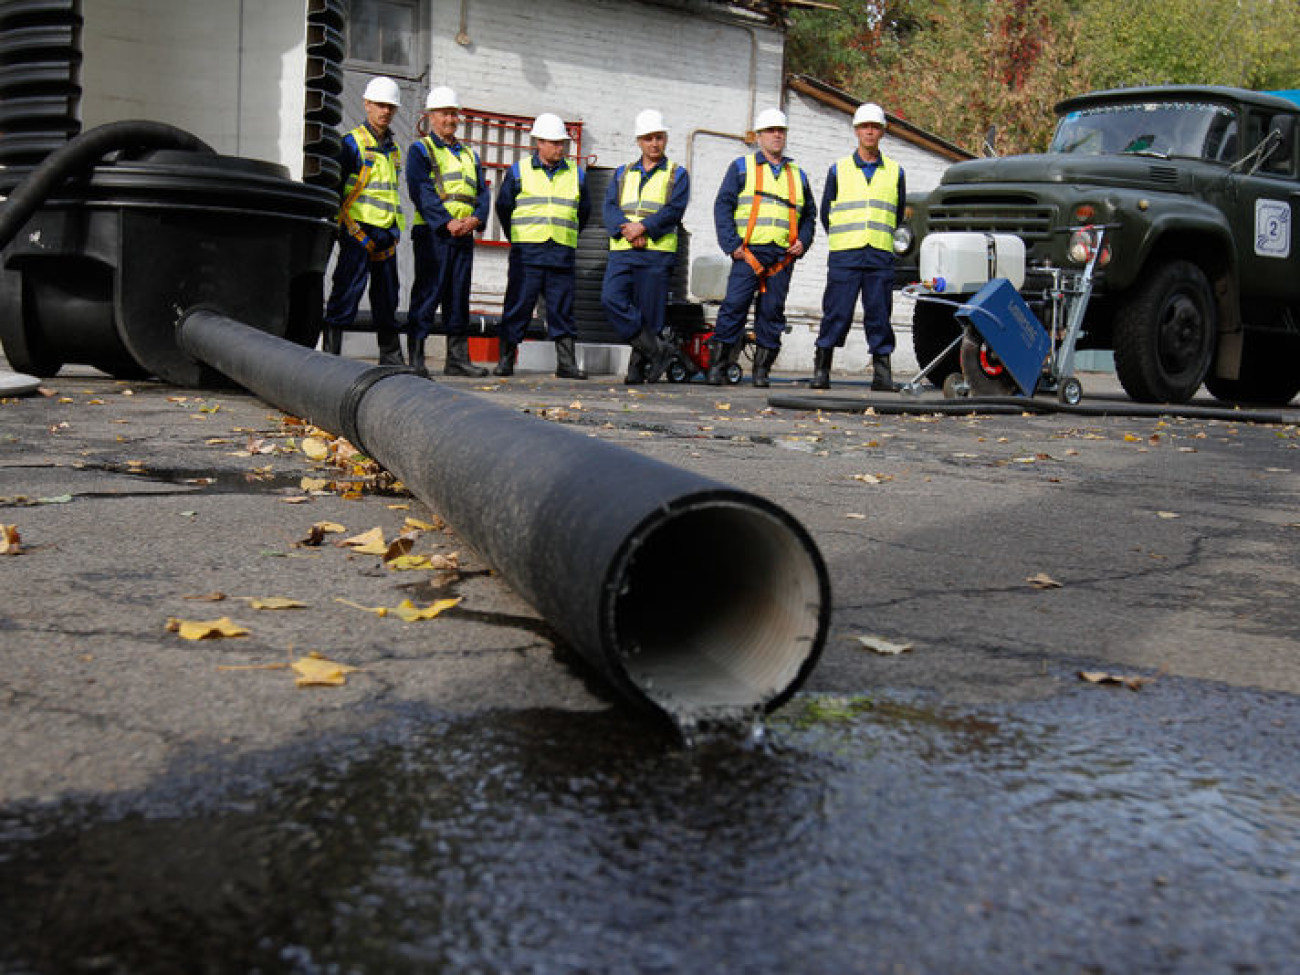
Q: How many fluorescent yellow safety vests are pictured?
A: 6